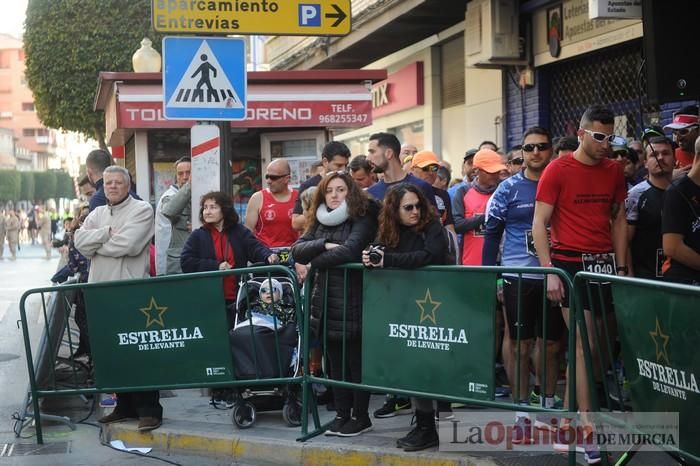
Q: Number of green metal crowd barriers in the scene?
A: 3